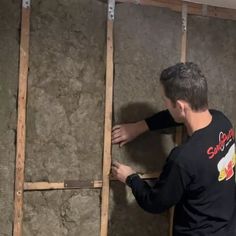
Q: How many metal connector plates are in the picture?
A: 3